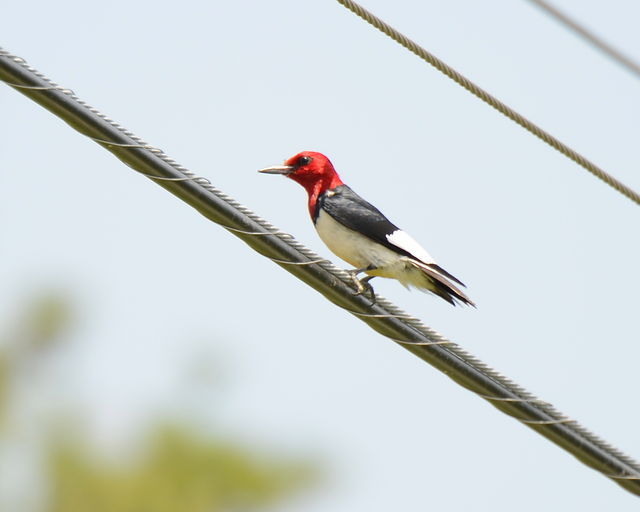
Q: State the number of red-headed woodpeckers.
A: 1